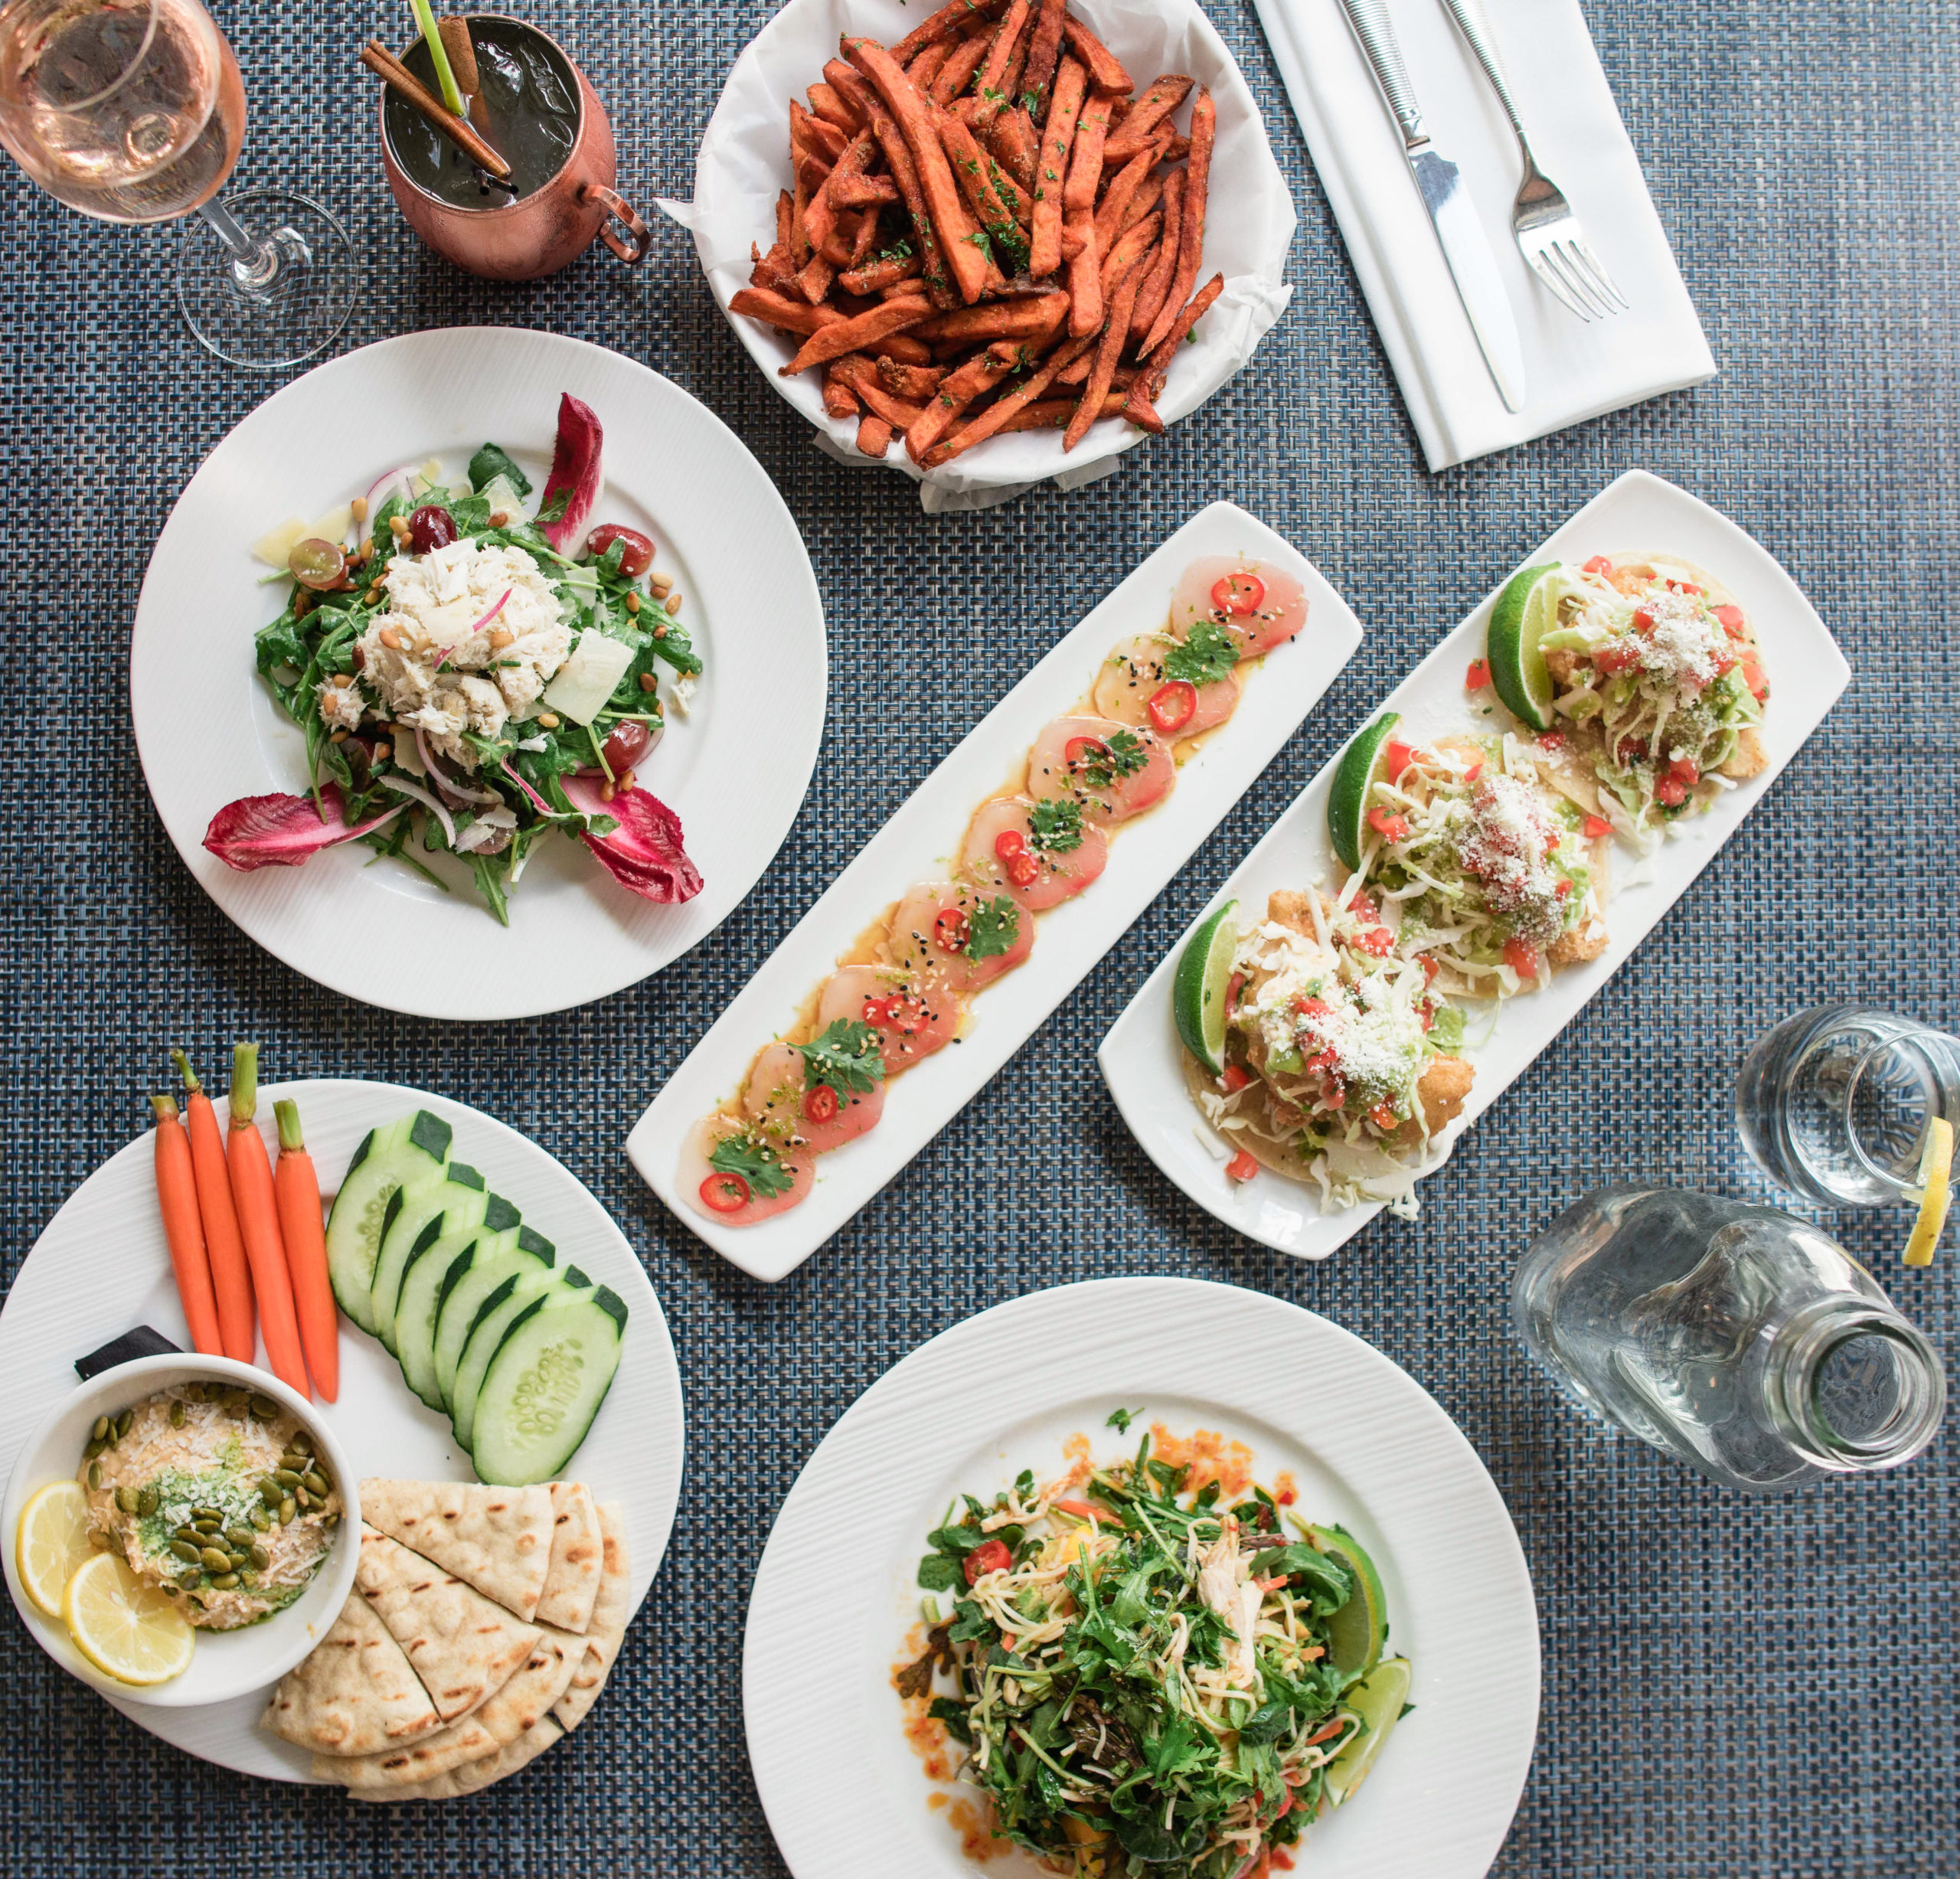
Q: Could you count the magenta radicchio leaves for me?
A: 3